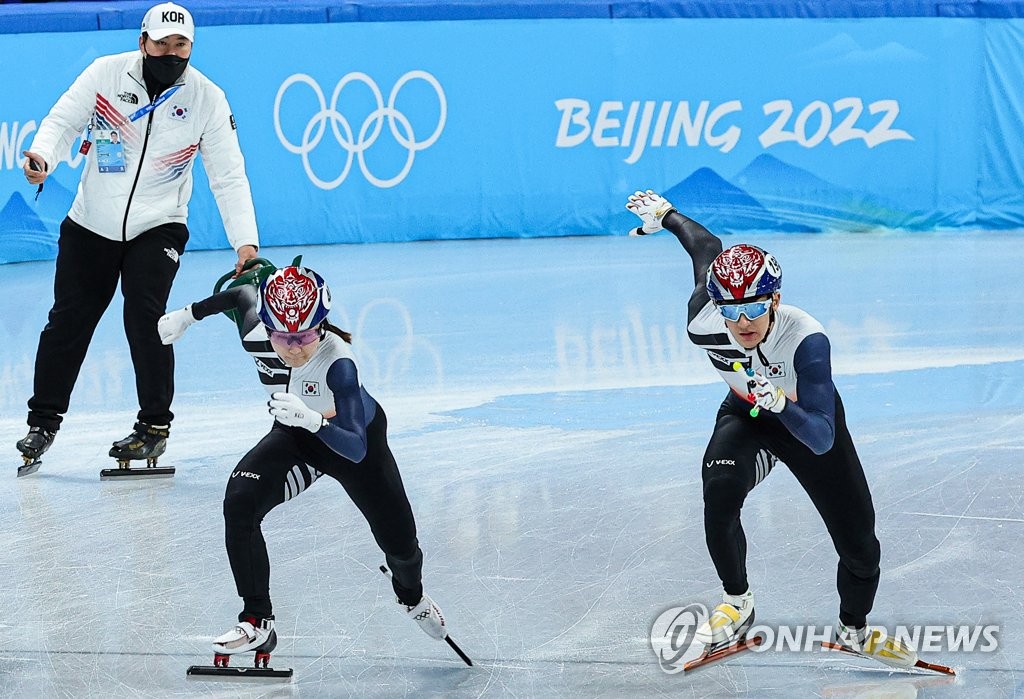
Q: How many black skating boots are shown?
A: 2